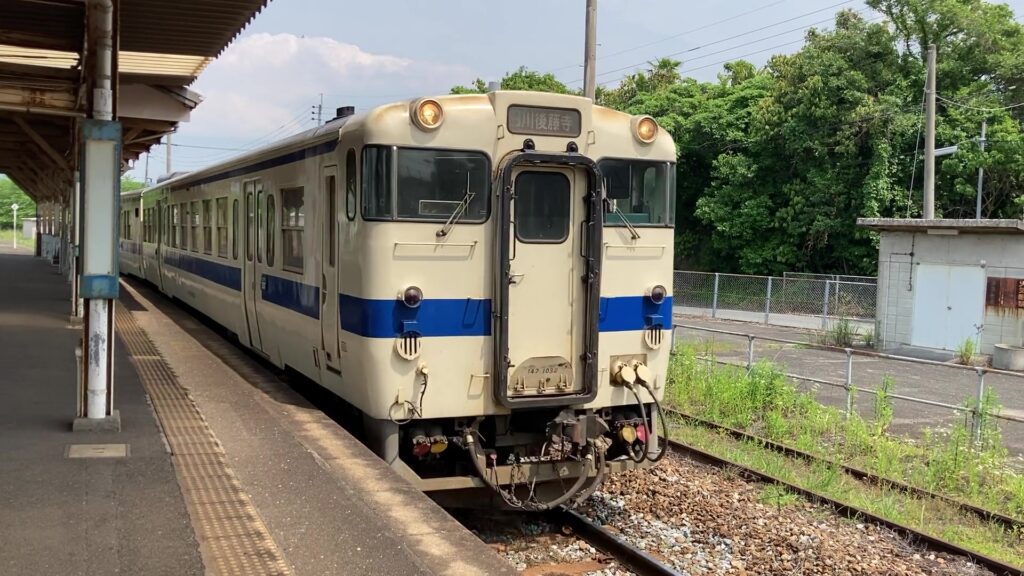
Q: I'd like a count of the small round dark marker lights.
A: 2